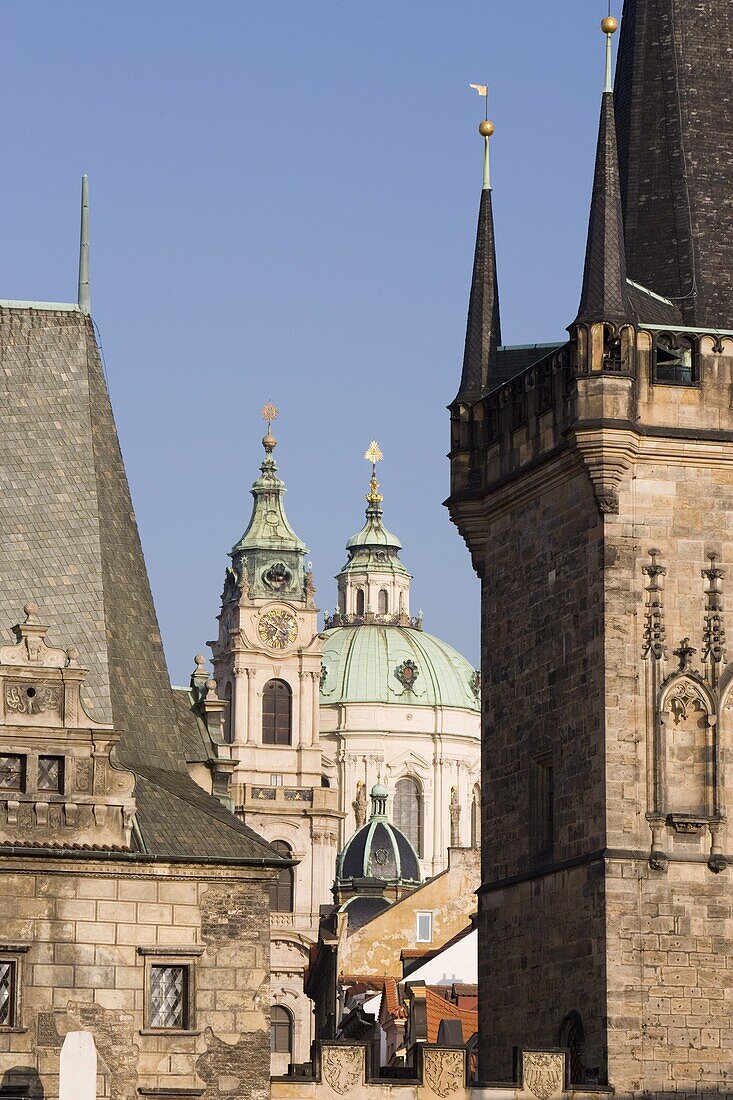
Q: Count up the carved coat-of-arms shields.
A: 3